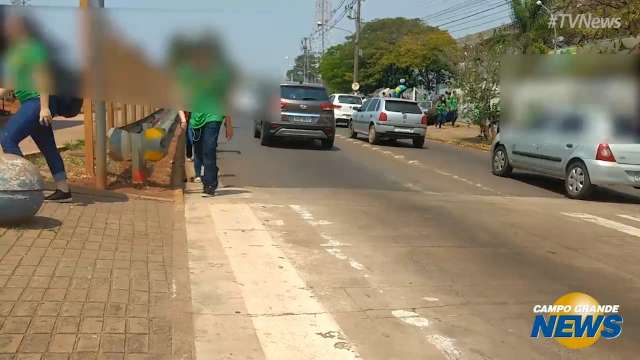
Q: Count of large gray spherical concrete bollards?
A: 1